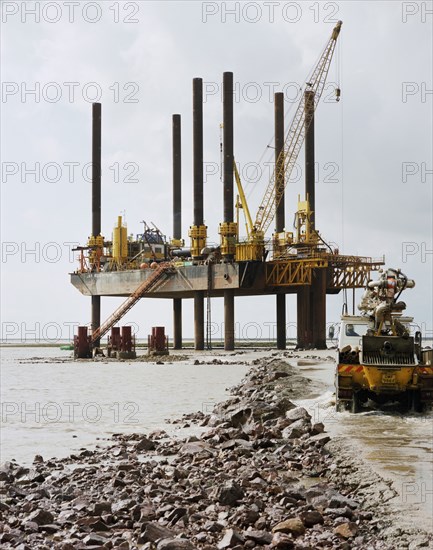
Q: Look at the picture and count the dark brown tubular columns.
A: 6